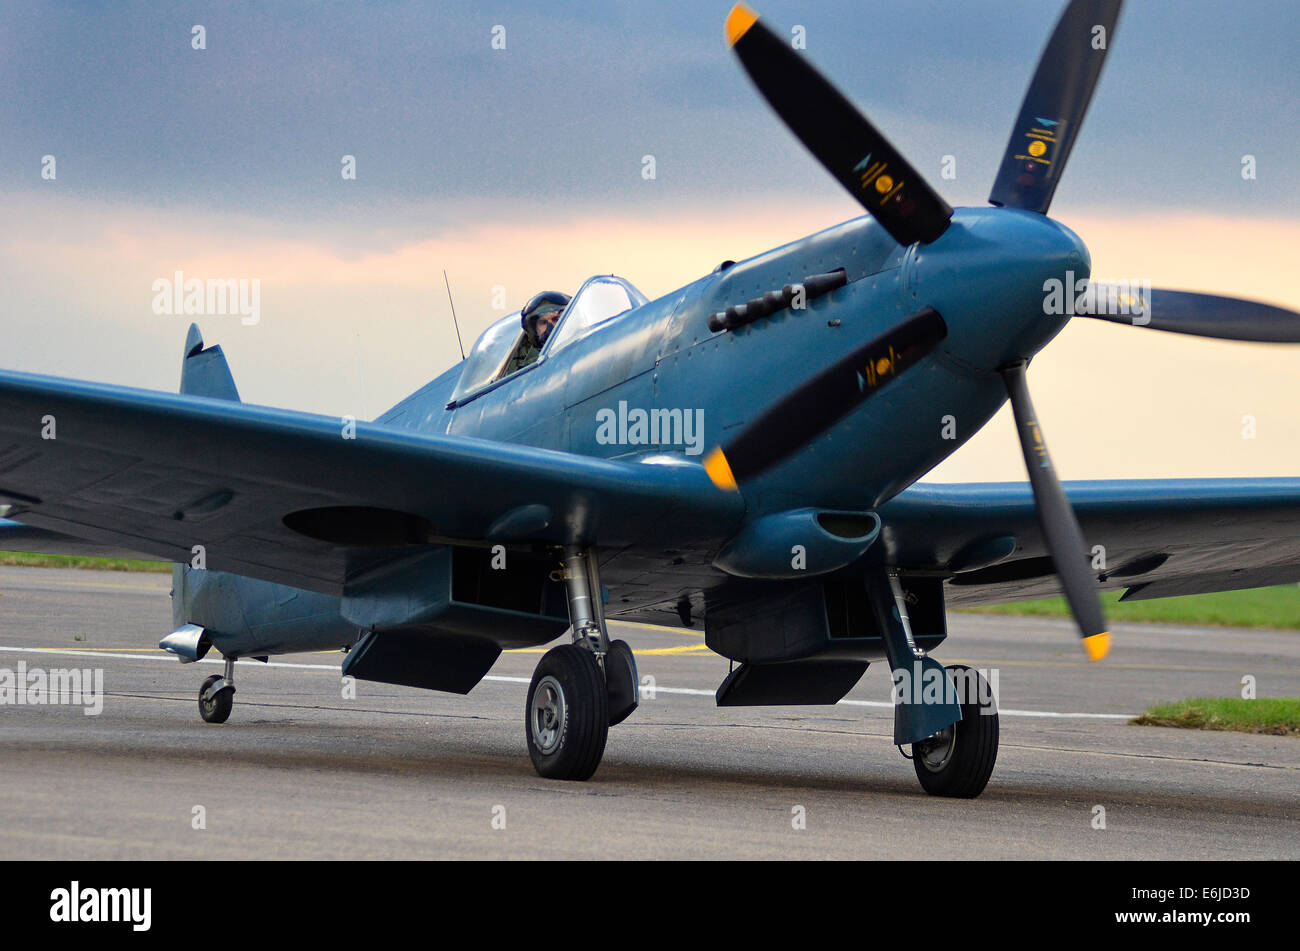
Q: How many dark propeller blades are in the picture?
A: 5